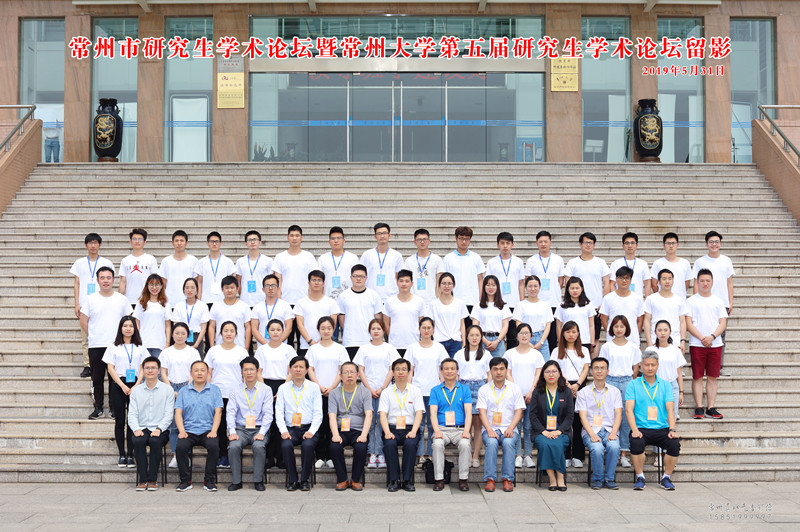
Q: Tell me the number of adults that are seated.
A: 11